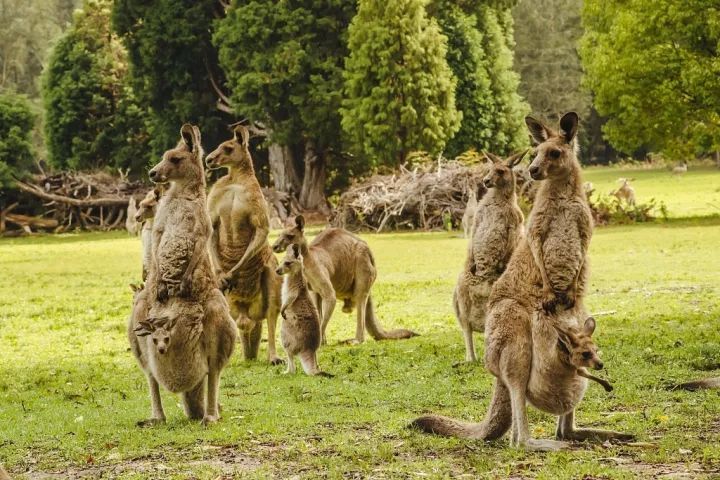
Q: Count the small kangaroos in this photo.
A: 3